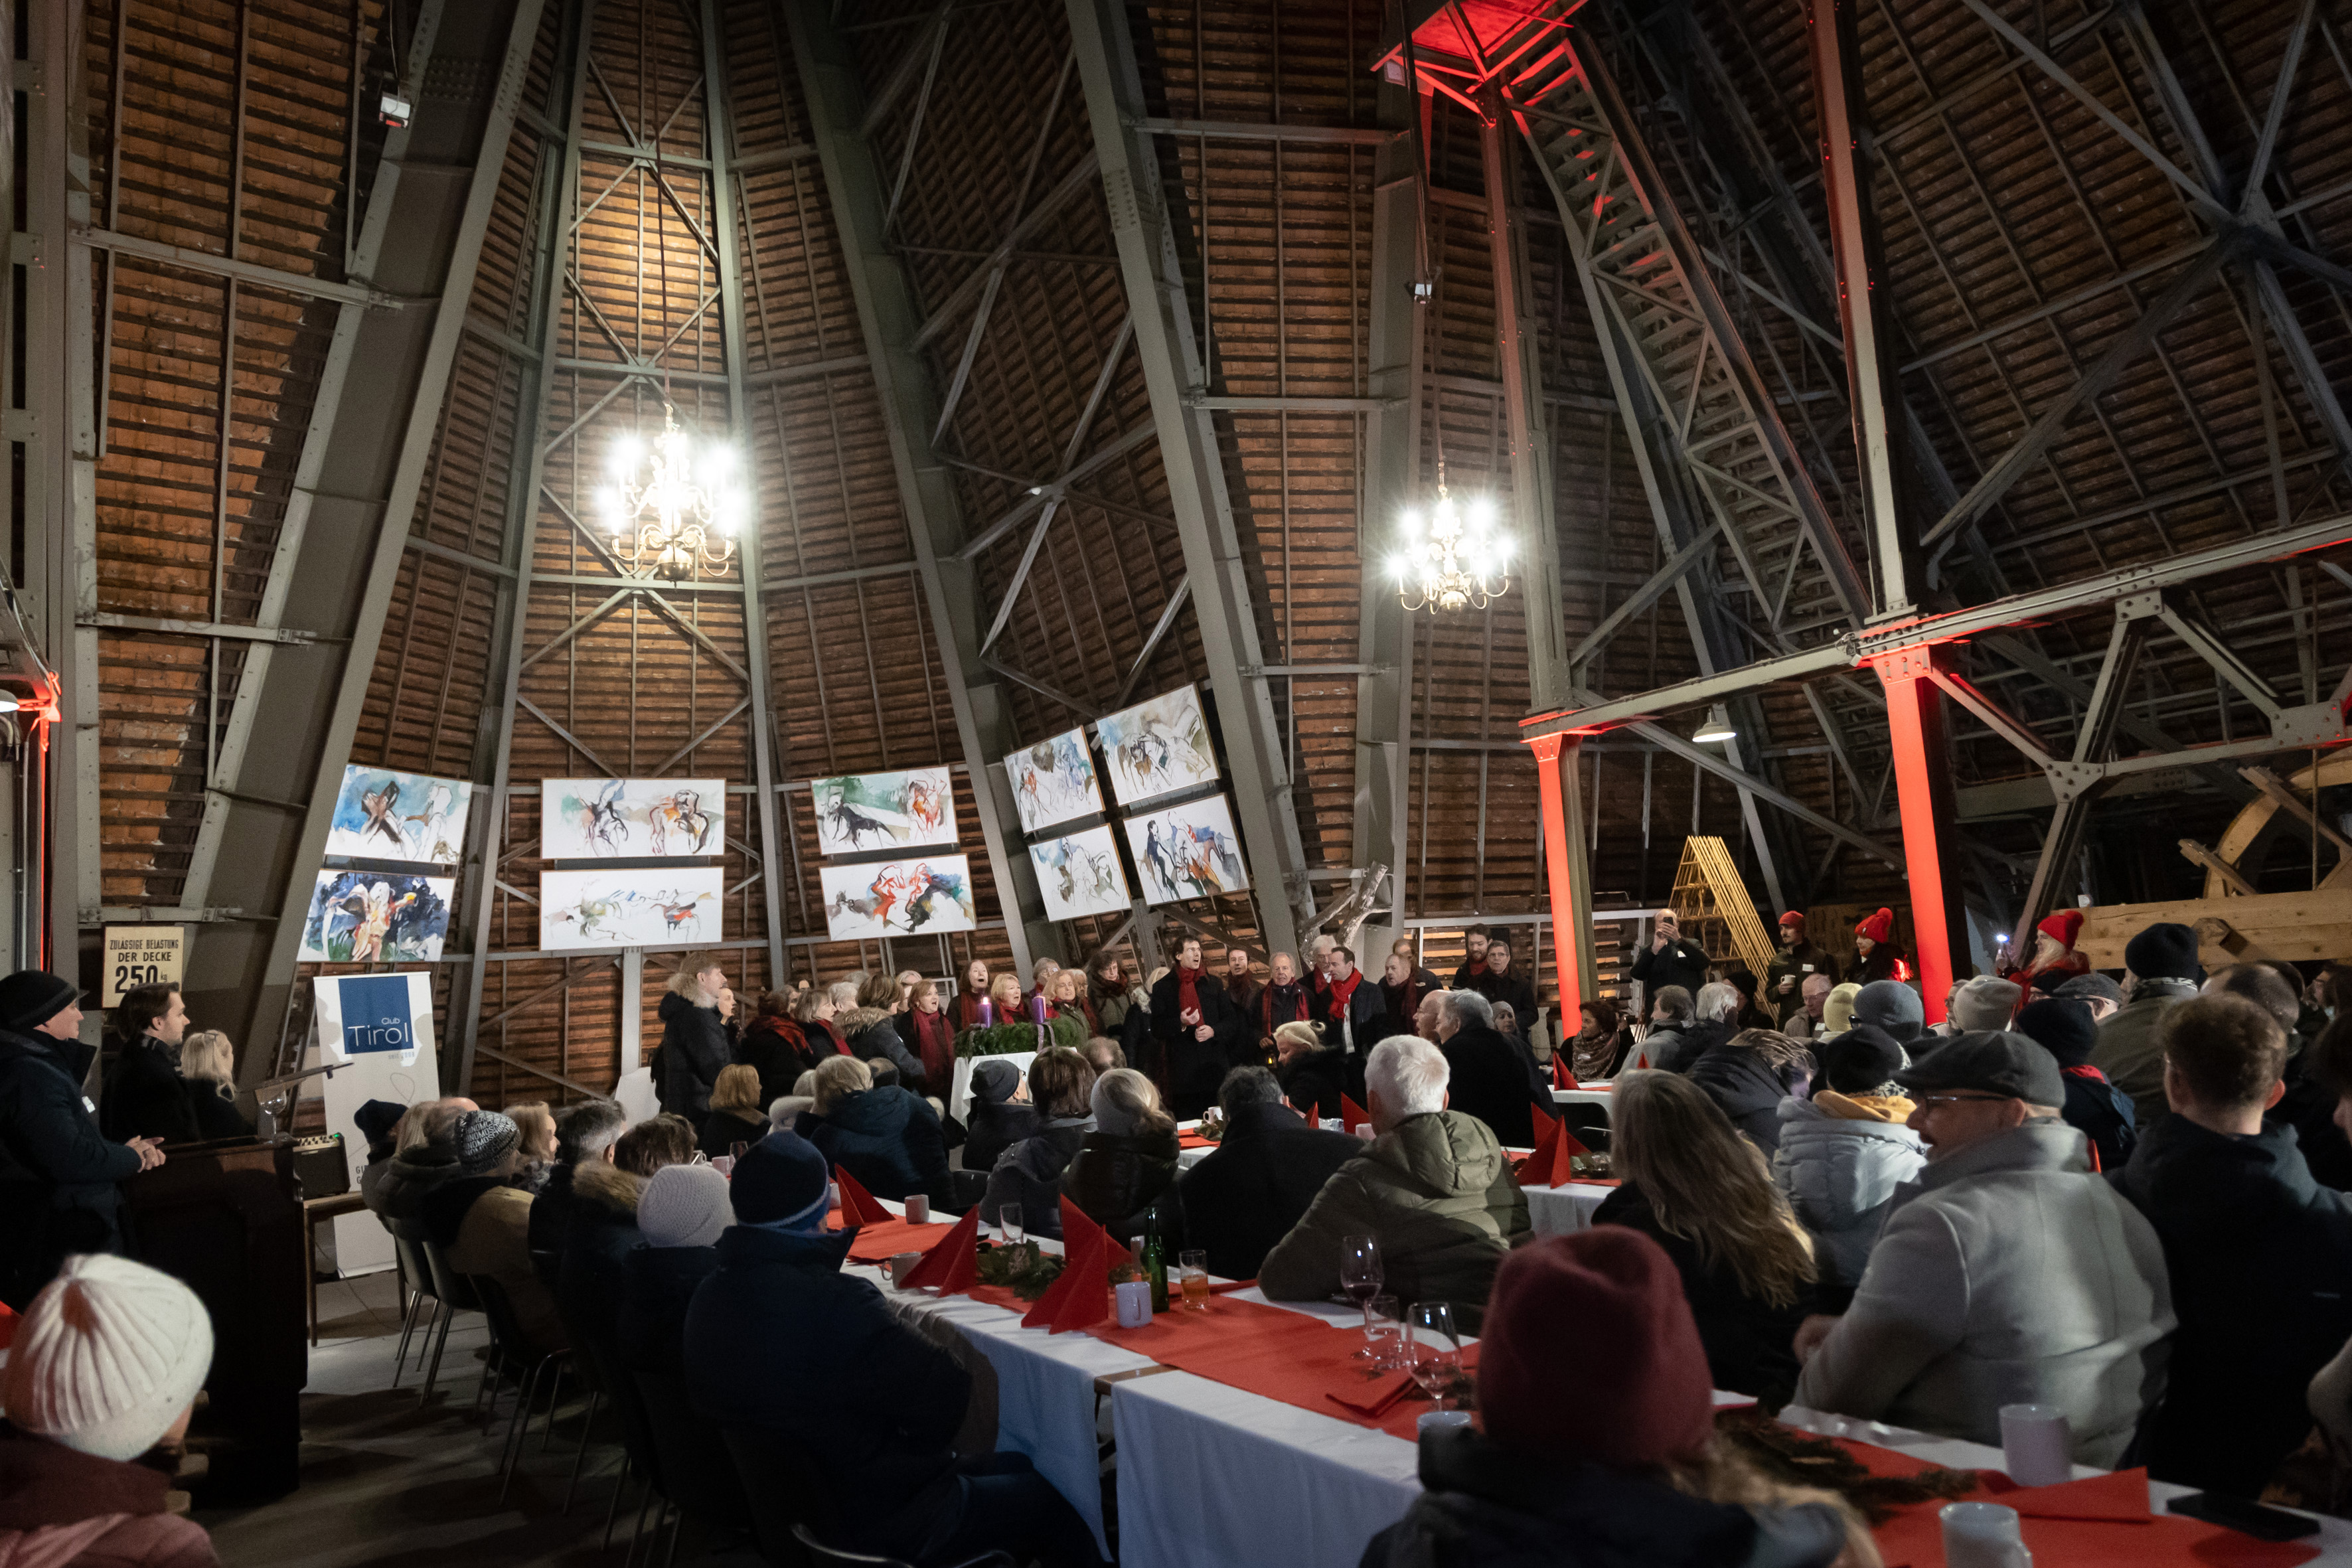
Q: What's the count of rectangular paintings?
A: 10